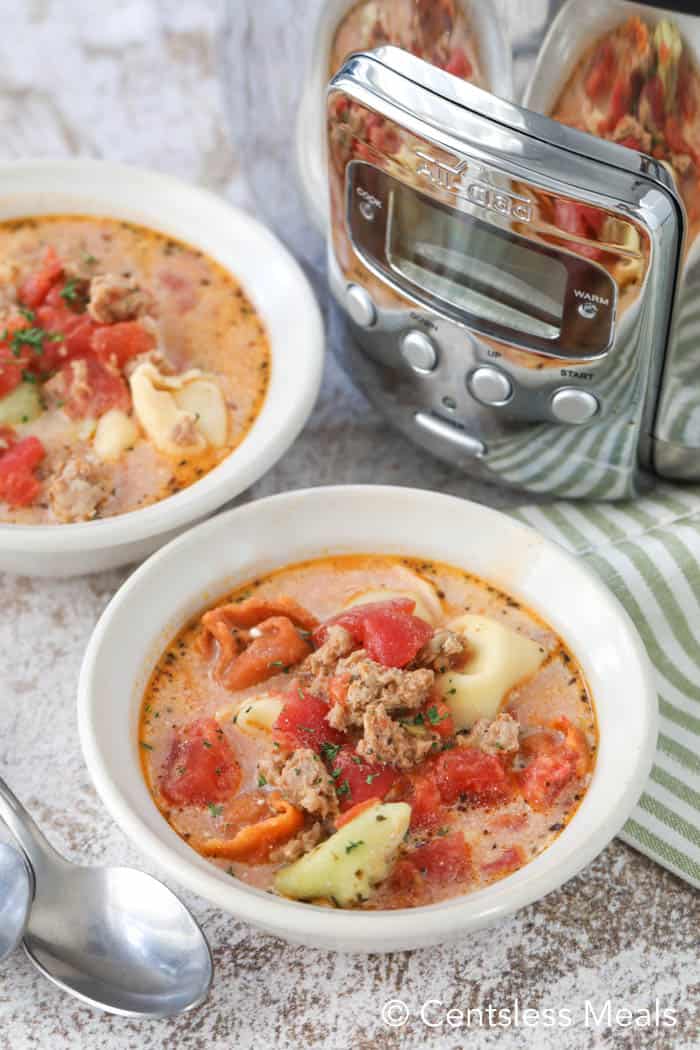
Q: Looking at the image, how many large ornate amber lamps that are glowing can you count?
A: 0